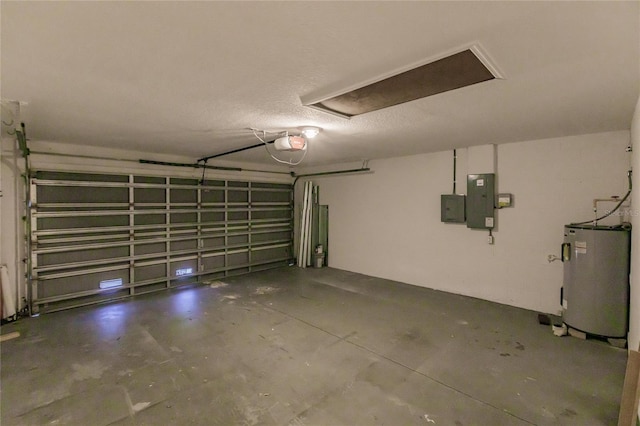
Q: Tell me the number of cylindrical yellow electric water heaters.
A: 0